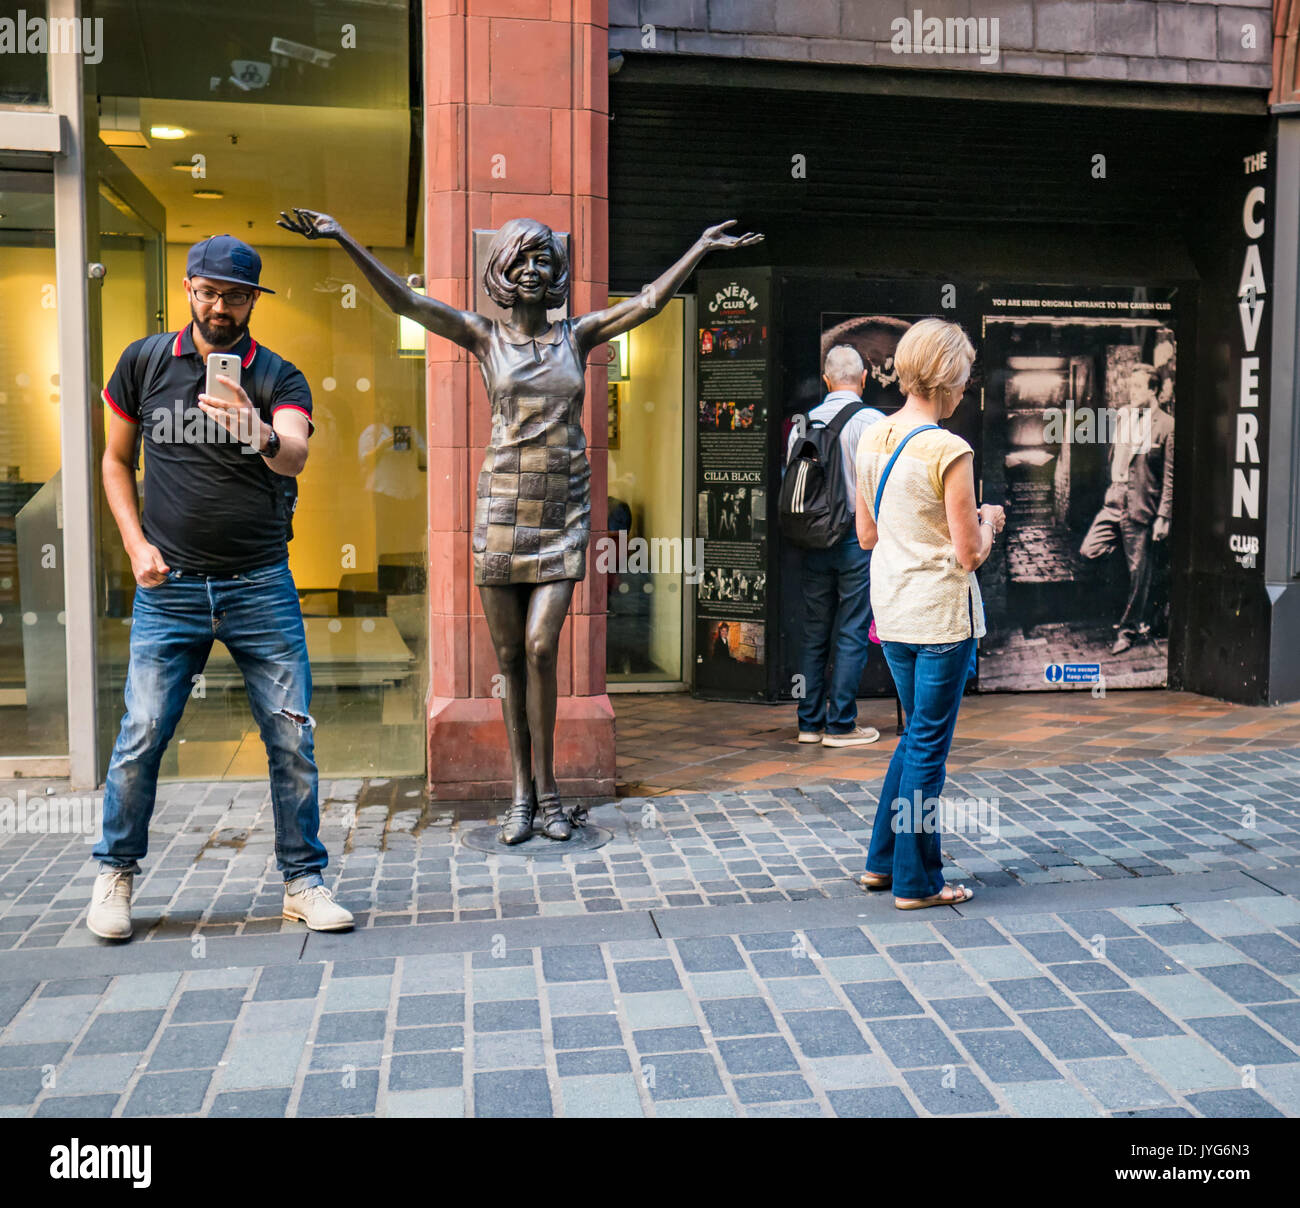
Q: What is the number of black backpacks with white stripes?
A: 1